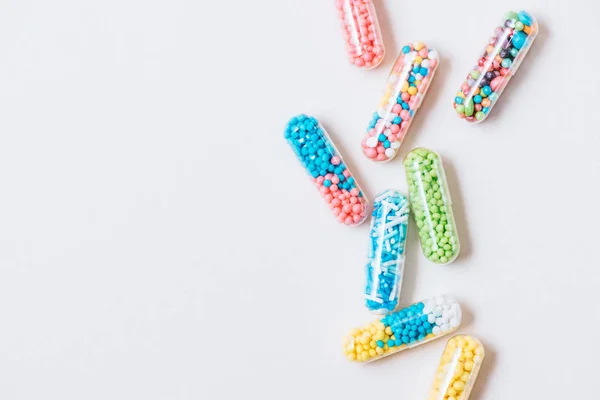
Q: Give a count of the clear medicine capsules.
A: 8